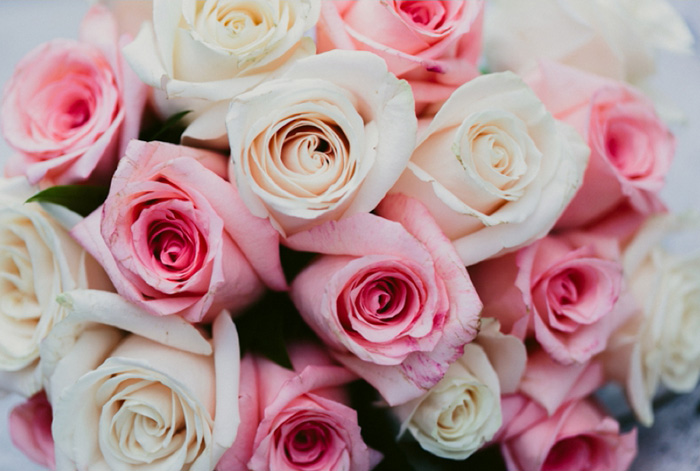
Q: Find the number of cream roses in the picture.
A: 8